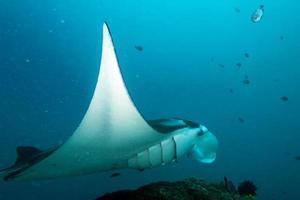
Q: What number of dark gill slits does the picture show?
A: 5